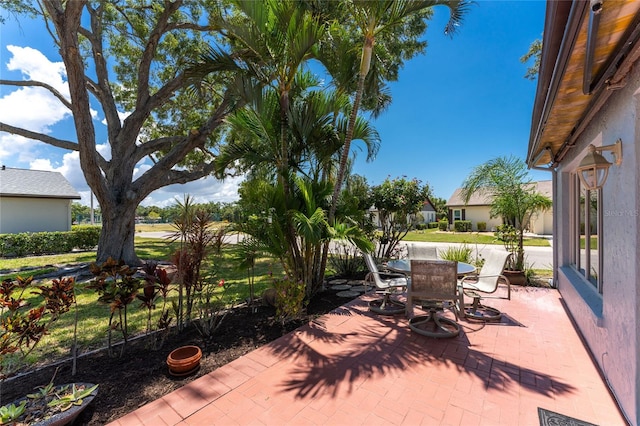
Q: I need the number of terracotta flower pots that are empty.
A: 1